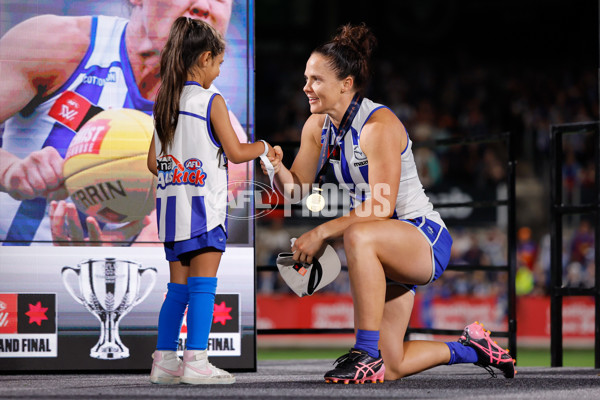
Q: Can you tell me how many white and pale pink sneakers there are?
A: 2